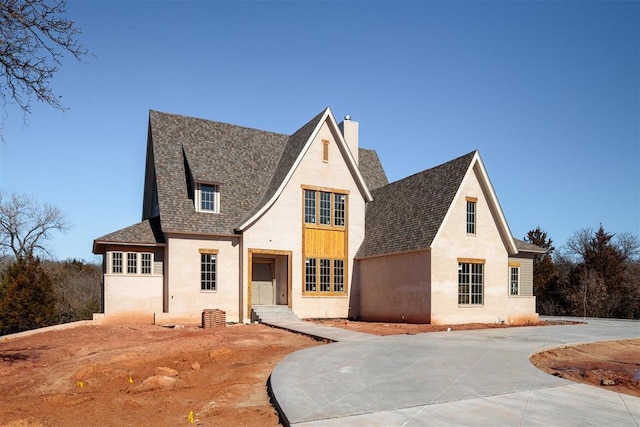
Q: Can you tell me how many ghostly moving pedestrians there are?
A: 0